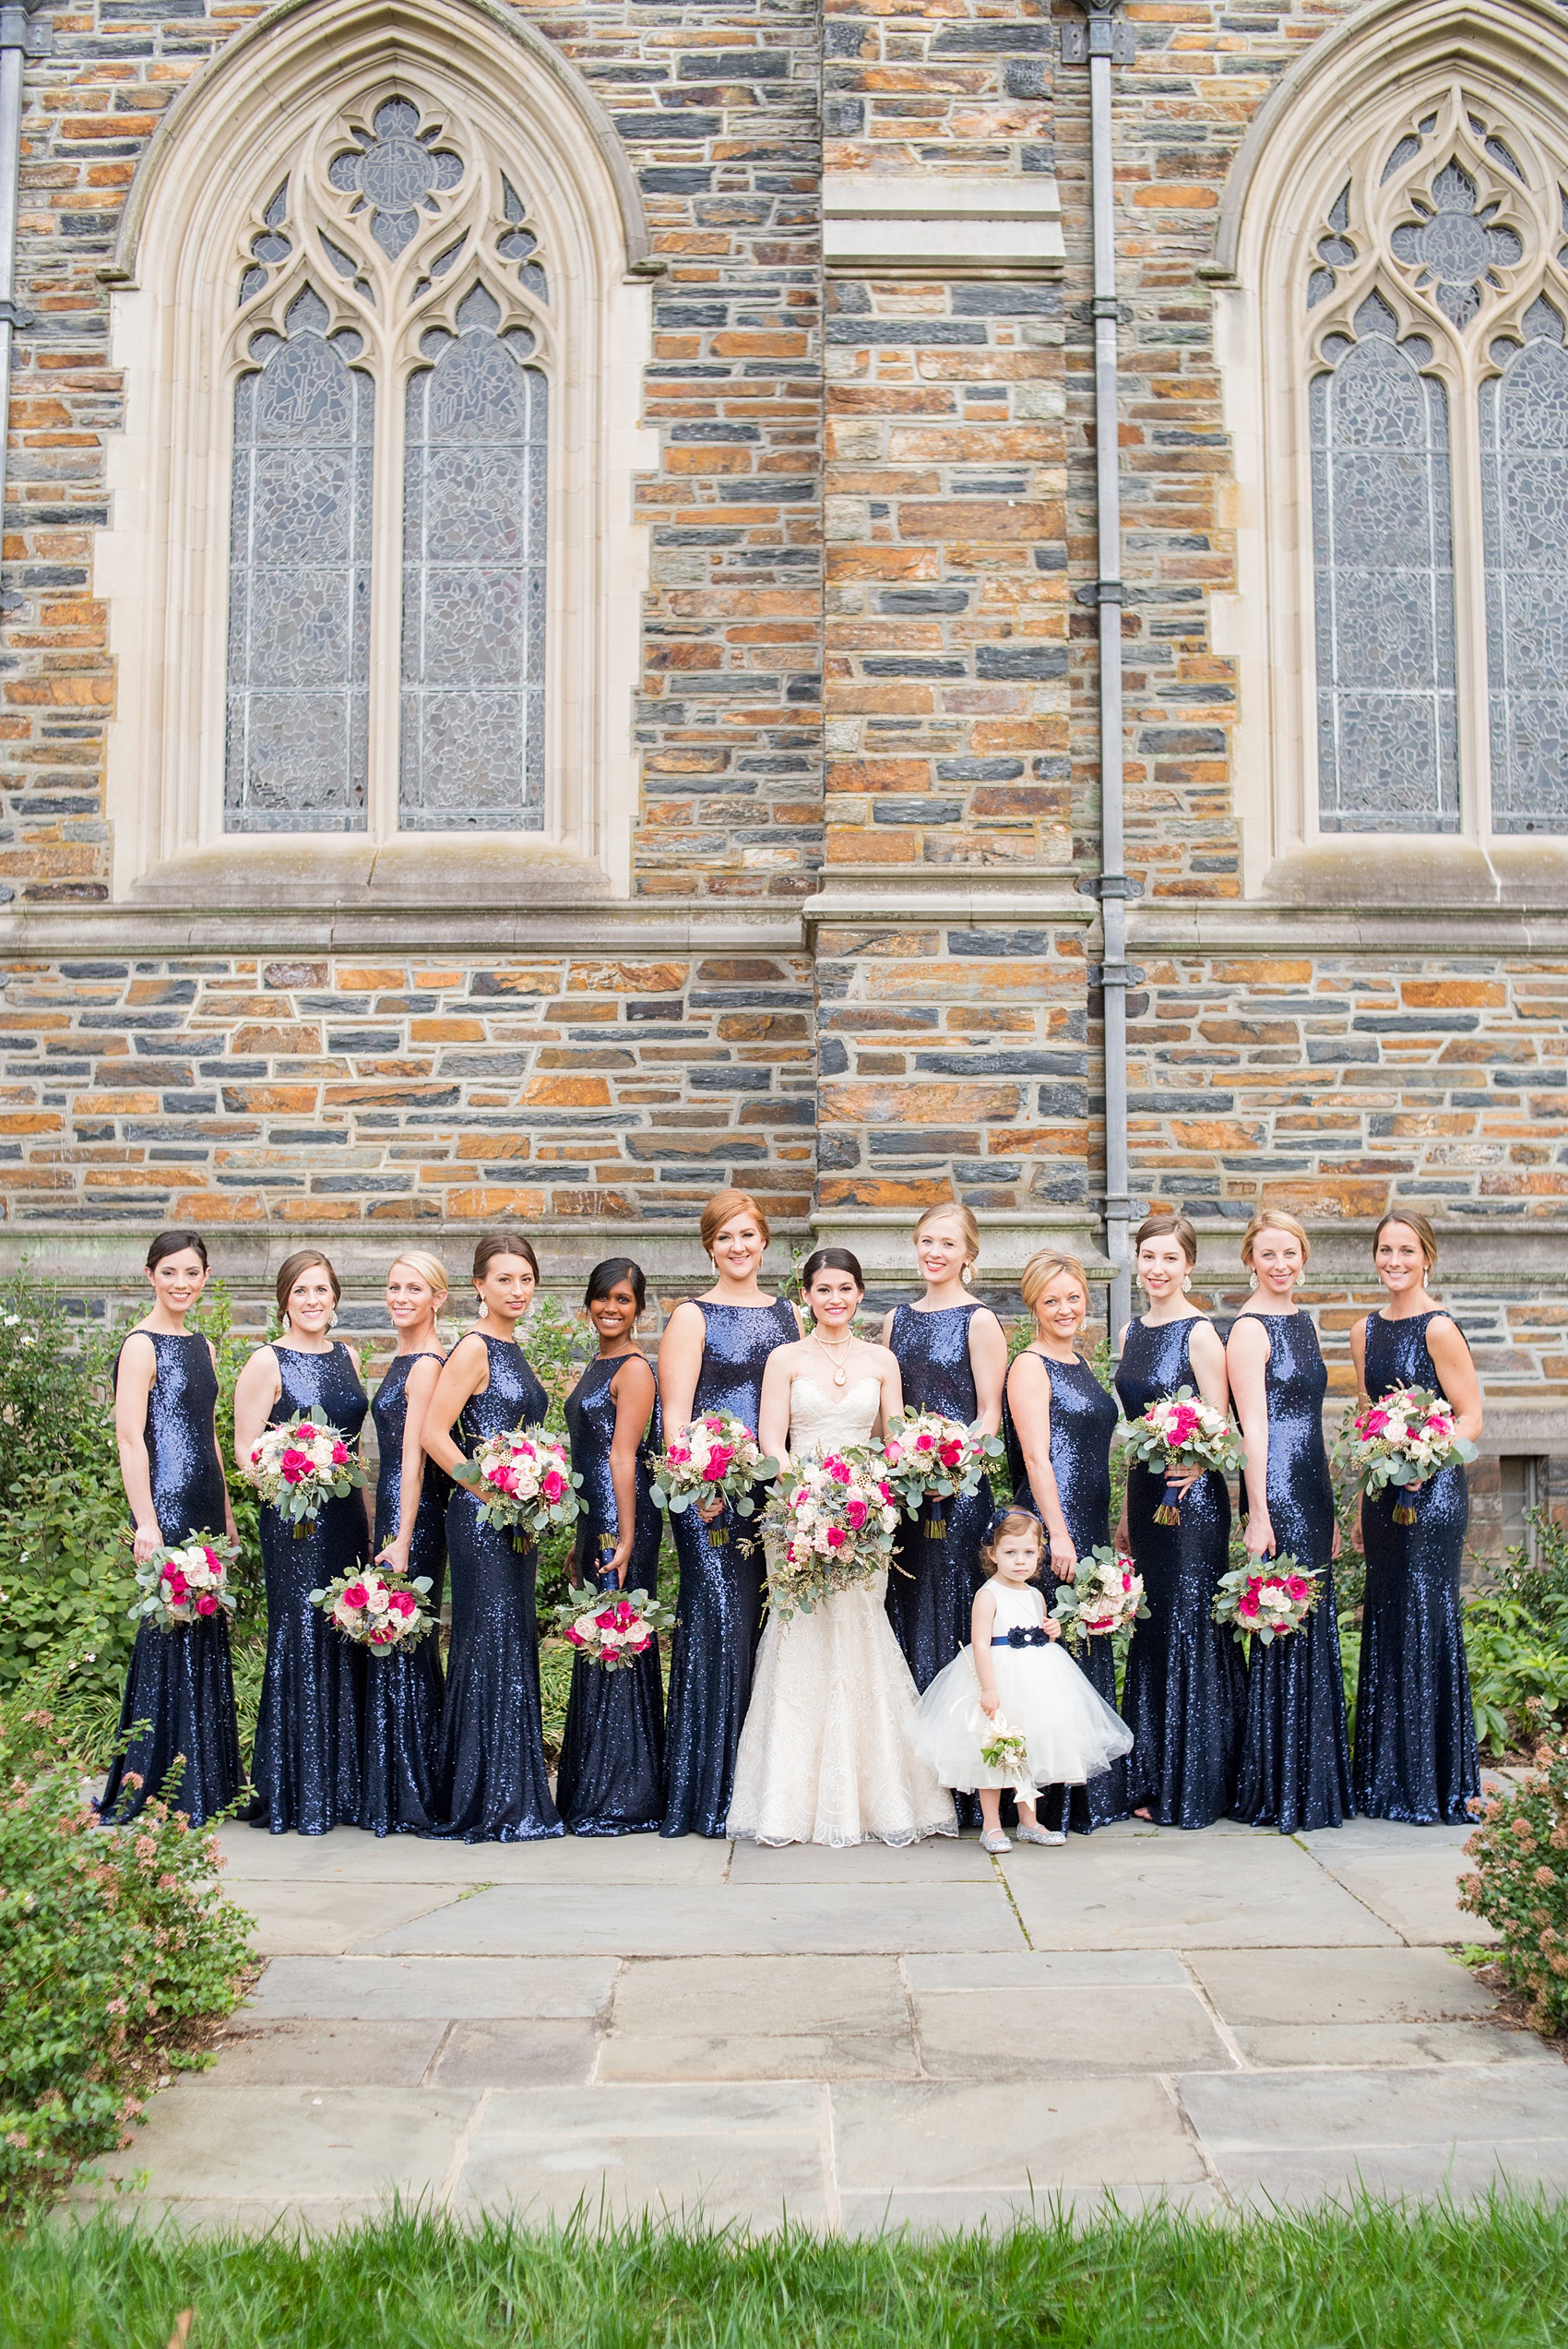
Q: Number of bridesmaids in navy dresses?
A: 11